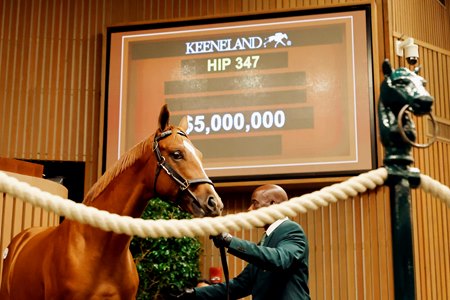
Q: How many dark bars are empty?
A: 3